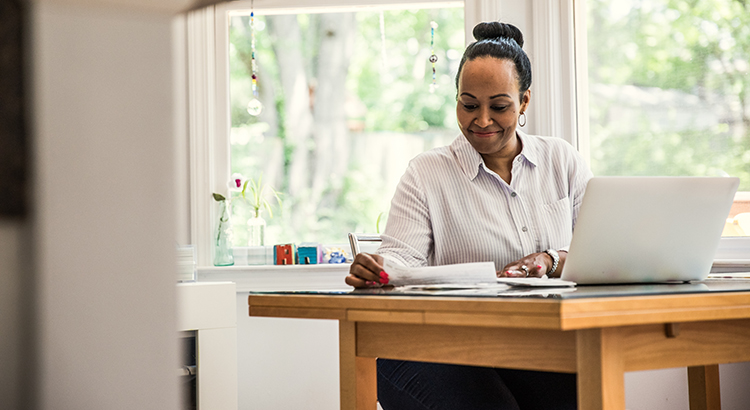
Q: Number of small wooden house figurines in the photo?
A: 2